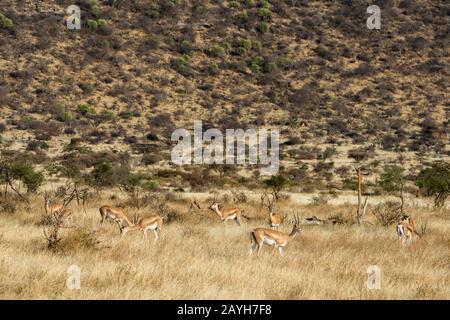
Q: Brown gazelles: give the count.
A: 7